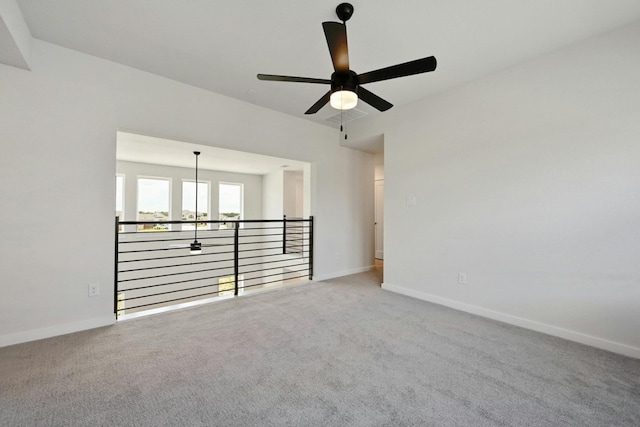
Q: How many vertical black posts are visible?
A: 4